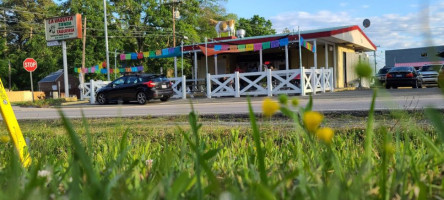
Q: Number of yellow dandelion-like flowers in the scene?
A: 3